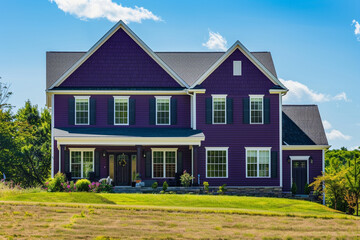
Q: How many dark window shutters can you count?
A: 15